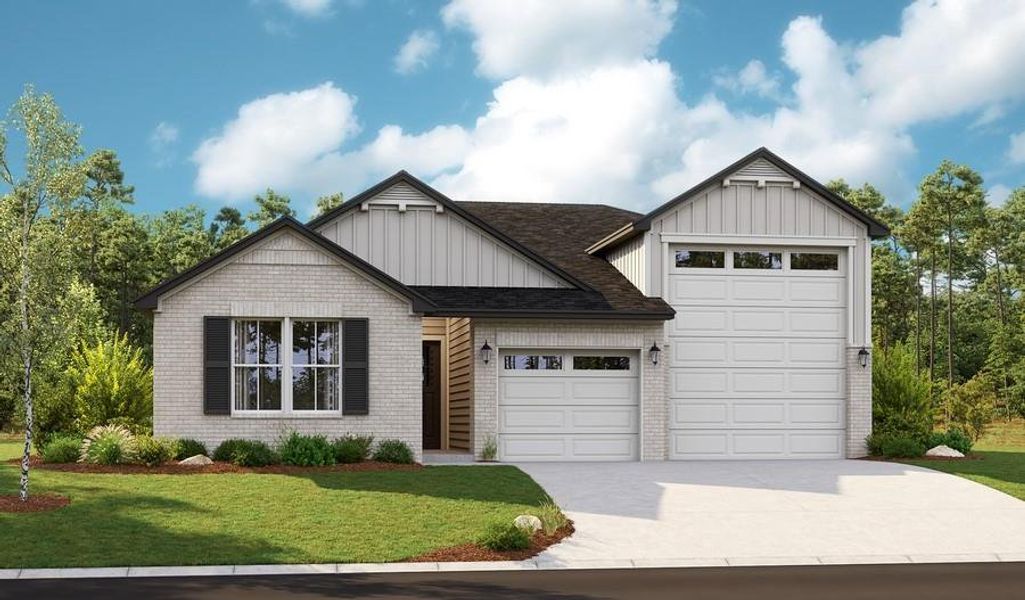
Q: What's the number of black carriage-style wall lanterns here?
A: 3